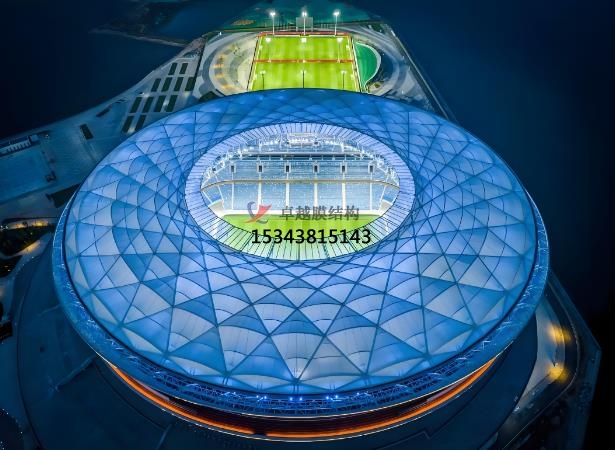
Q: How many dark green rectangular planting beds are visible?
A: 12